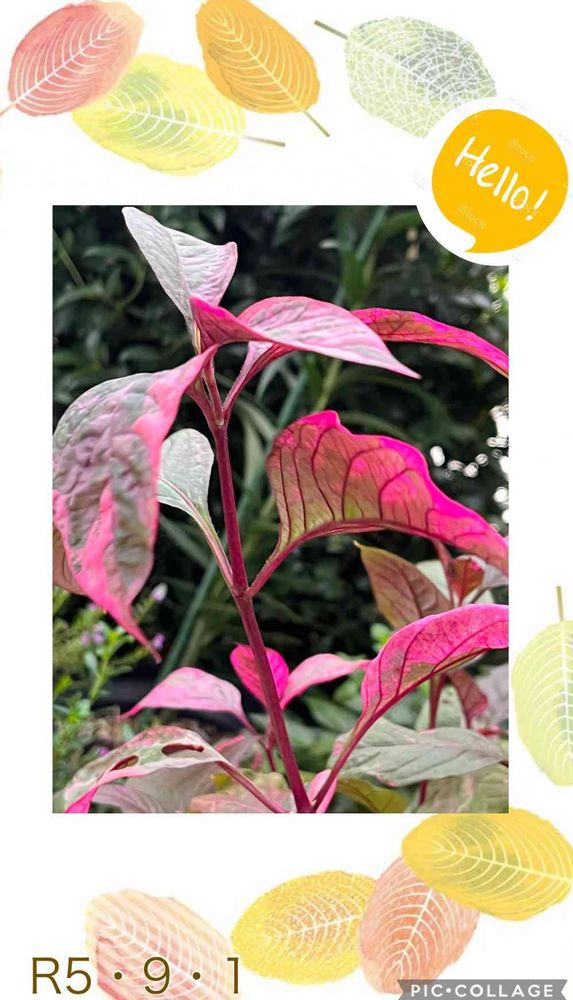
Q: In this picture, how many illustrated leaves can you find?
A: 9